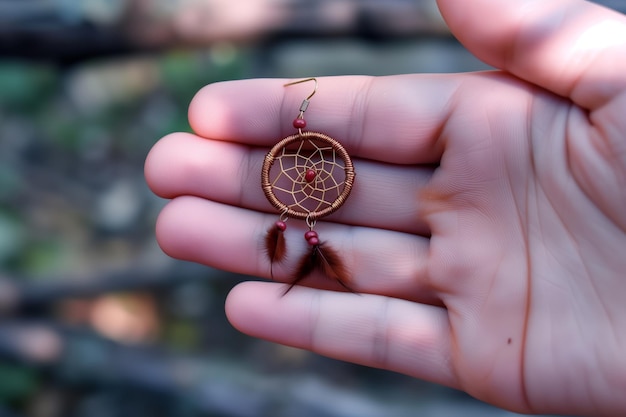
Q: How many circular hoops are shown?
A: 1